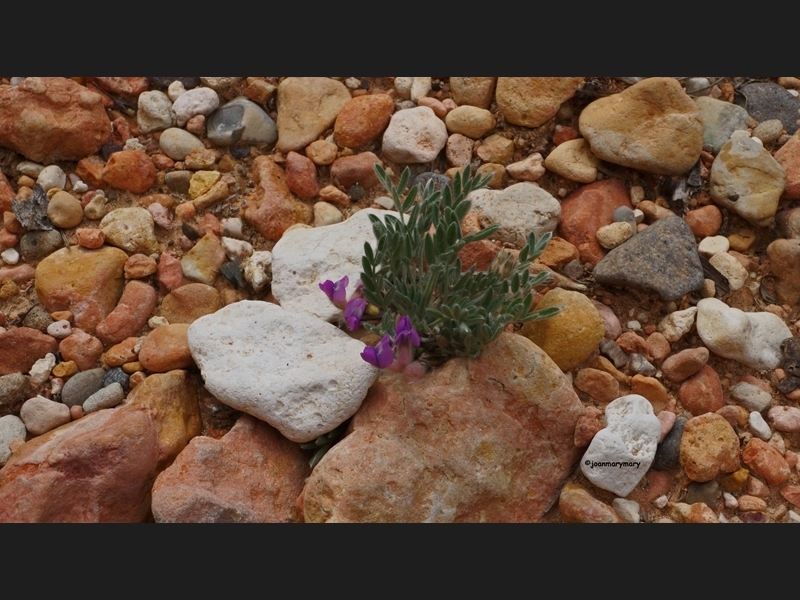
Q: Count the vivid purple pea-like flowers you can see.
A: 4